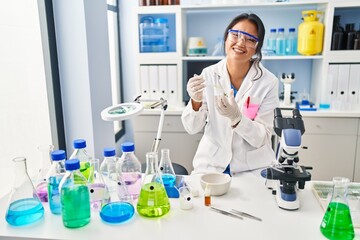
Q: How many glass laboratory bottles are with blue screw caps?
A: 8